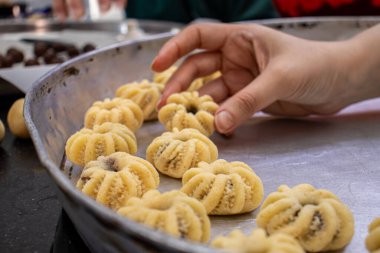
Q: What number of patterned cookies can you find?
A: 13